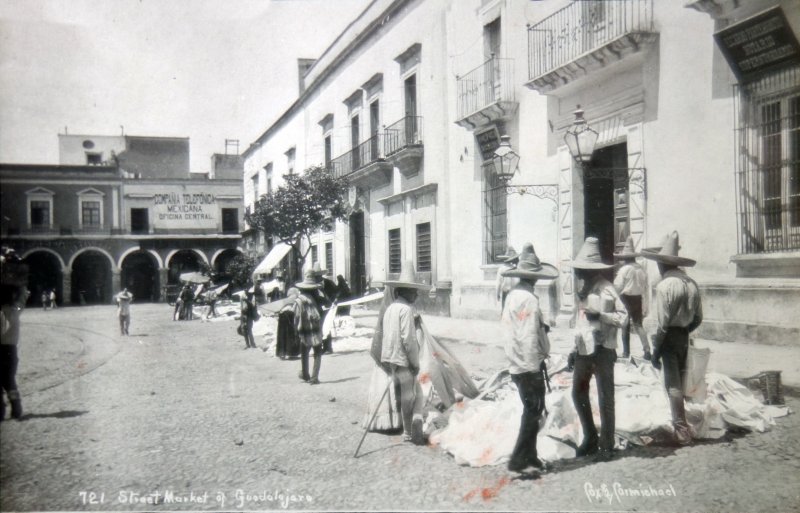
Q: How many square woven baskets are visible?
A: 1